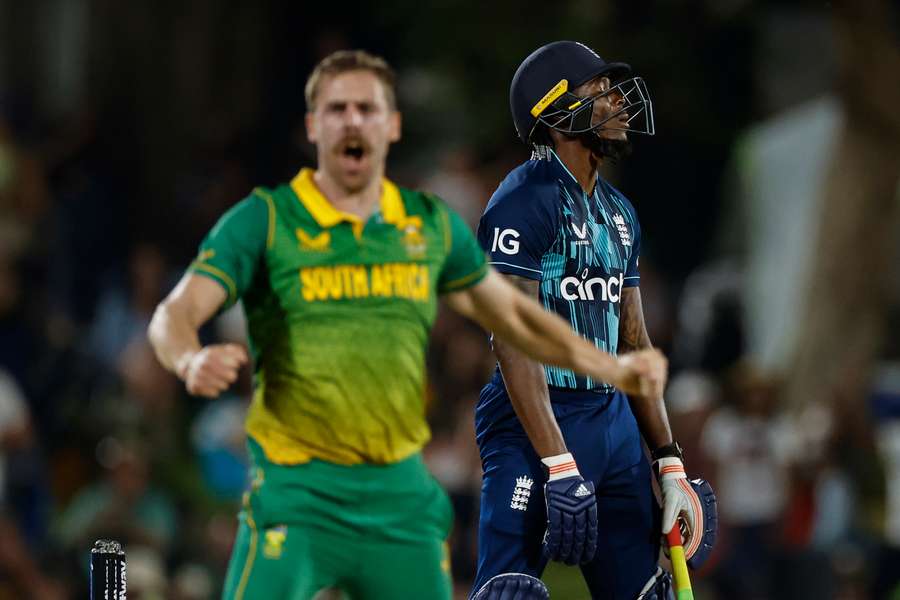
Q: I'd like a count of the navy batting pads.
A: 2